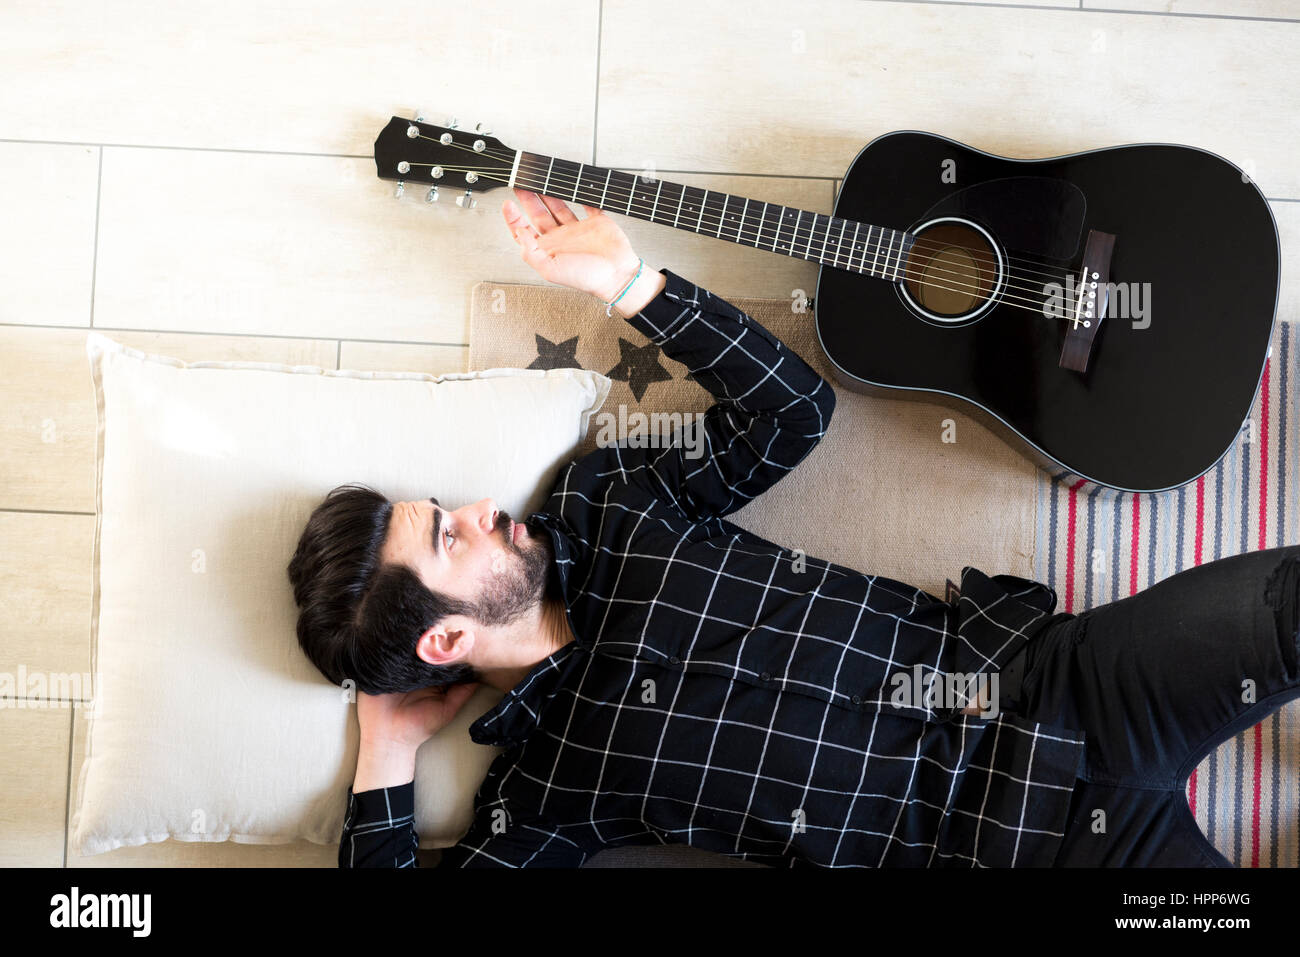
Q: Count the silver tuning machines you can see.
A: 6